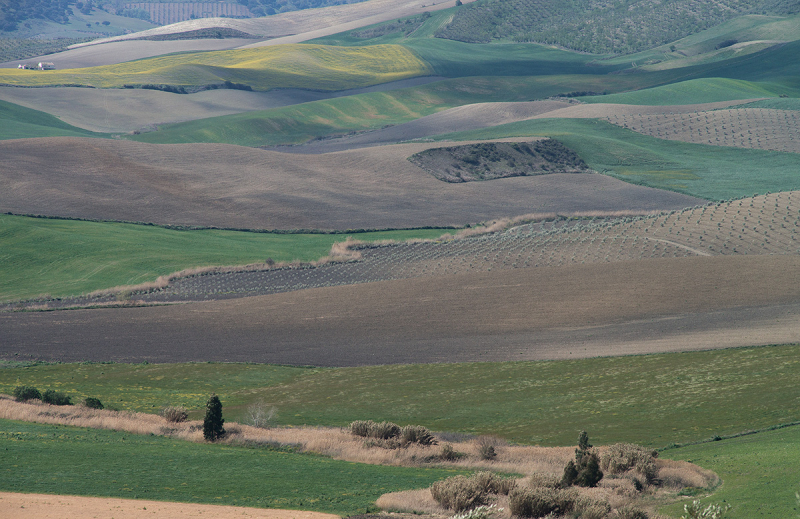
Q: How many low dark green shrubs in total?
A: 3